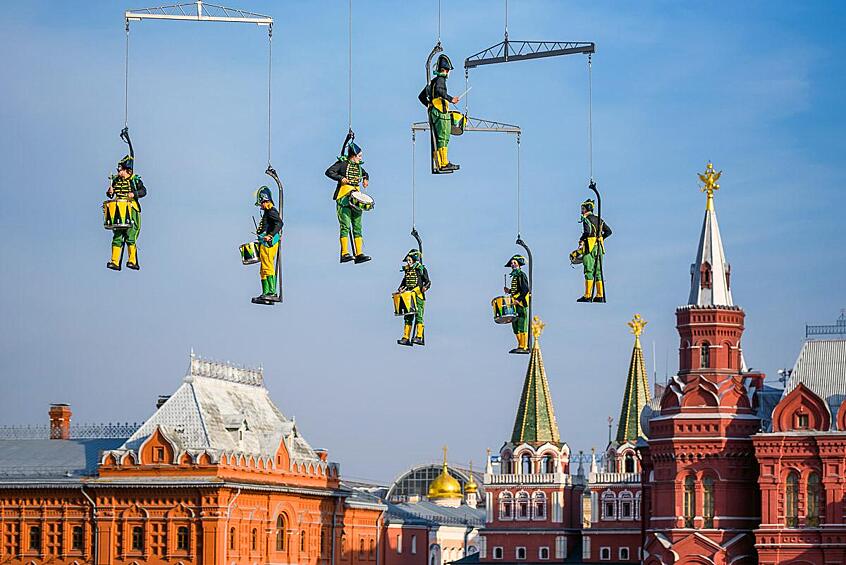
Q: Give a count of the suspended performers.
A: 7